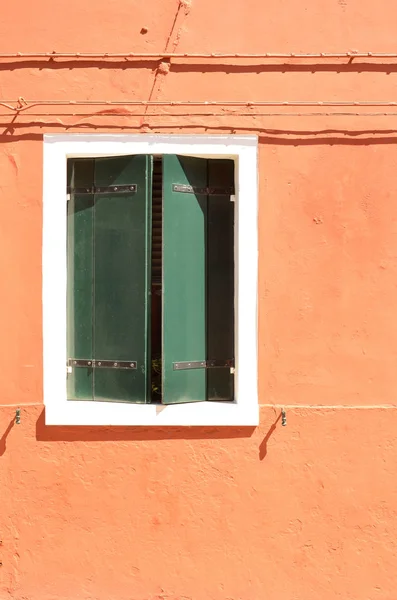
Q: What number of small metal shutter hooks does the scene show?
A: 2